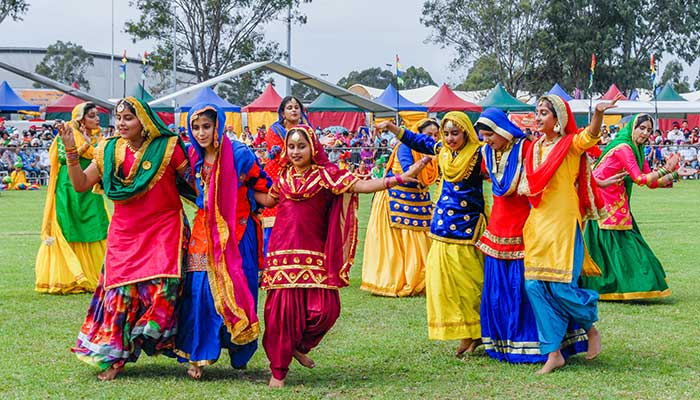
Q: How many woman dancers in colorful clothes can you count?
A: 10